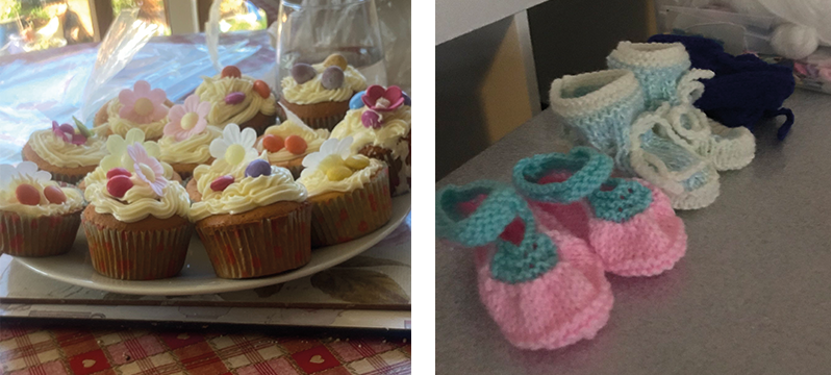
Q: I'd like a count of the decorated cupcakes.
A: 13